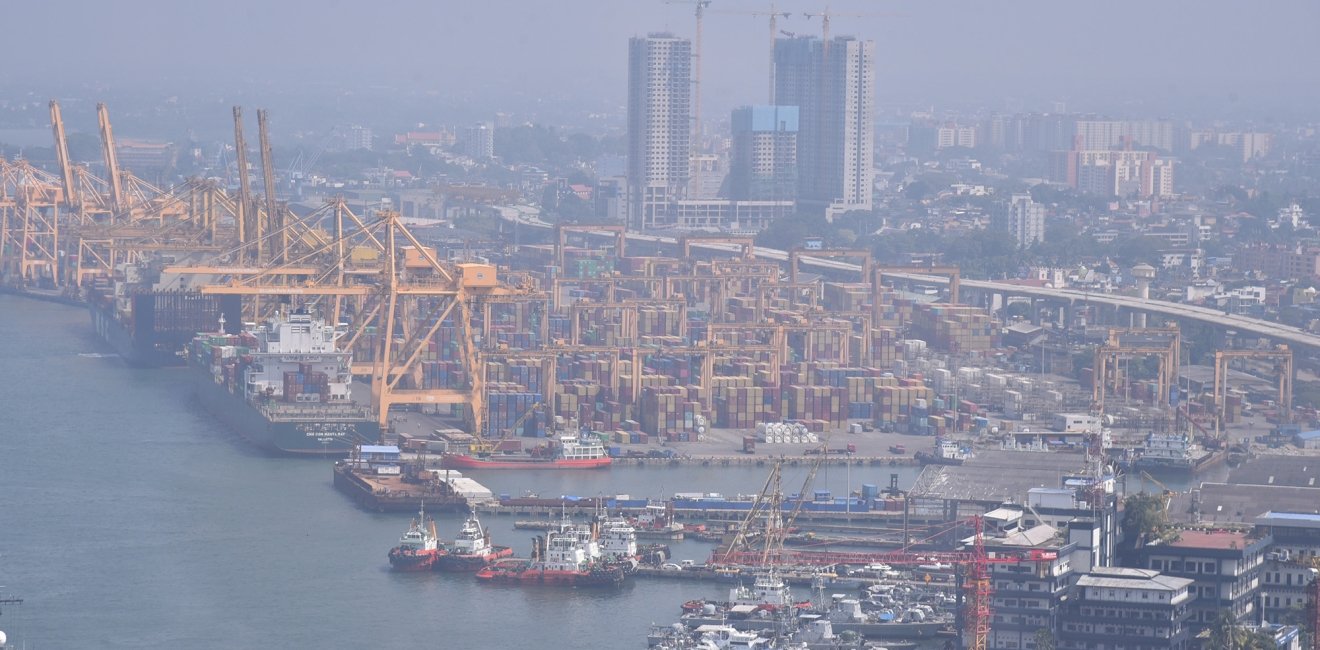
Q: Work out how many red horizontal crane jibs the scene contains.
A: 1